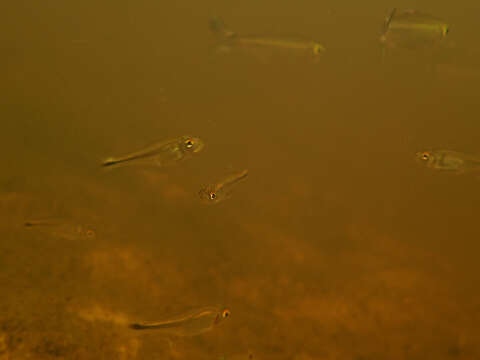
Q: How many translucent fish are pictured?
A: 7